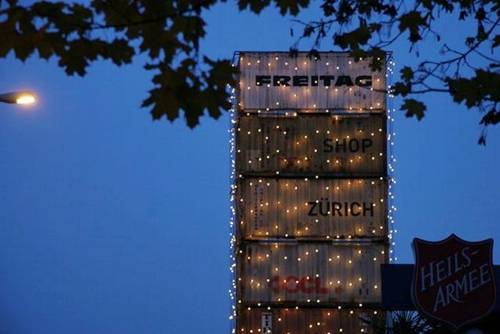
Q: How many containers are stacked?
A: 5